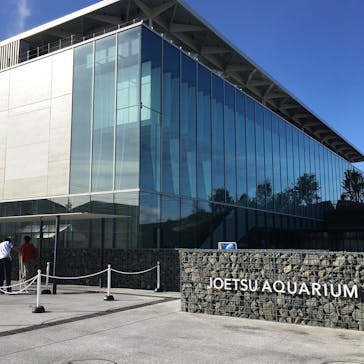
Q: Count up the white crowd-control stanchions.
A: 4